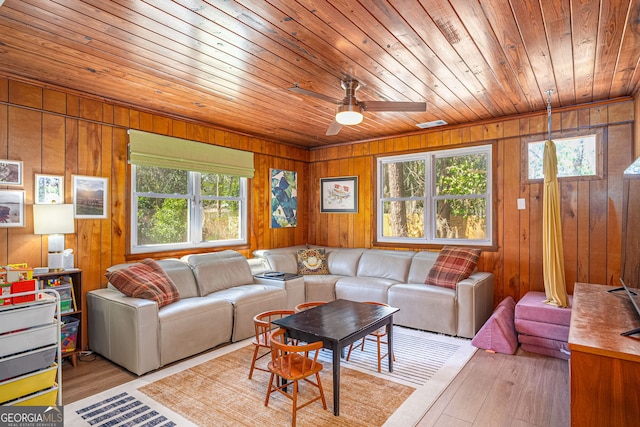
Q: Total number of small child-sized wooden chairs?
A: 4